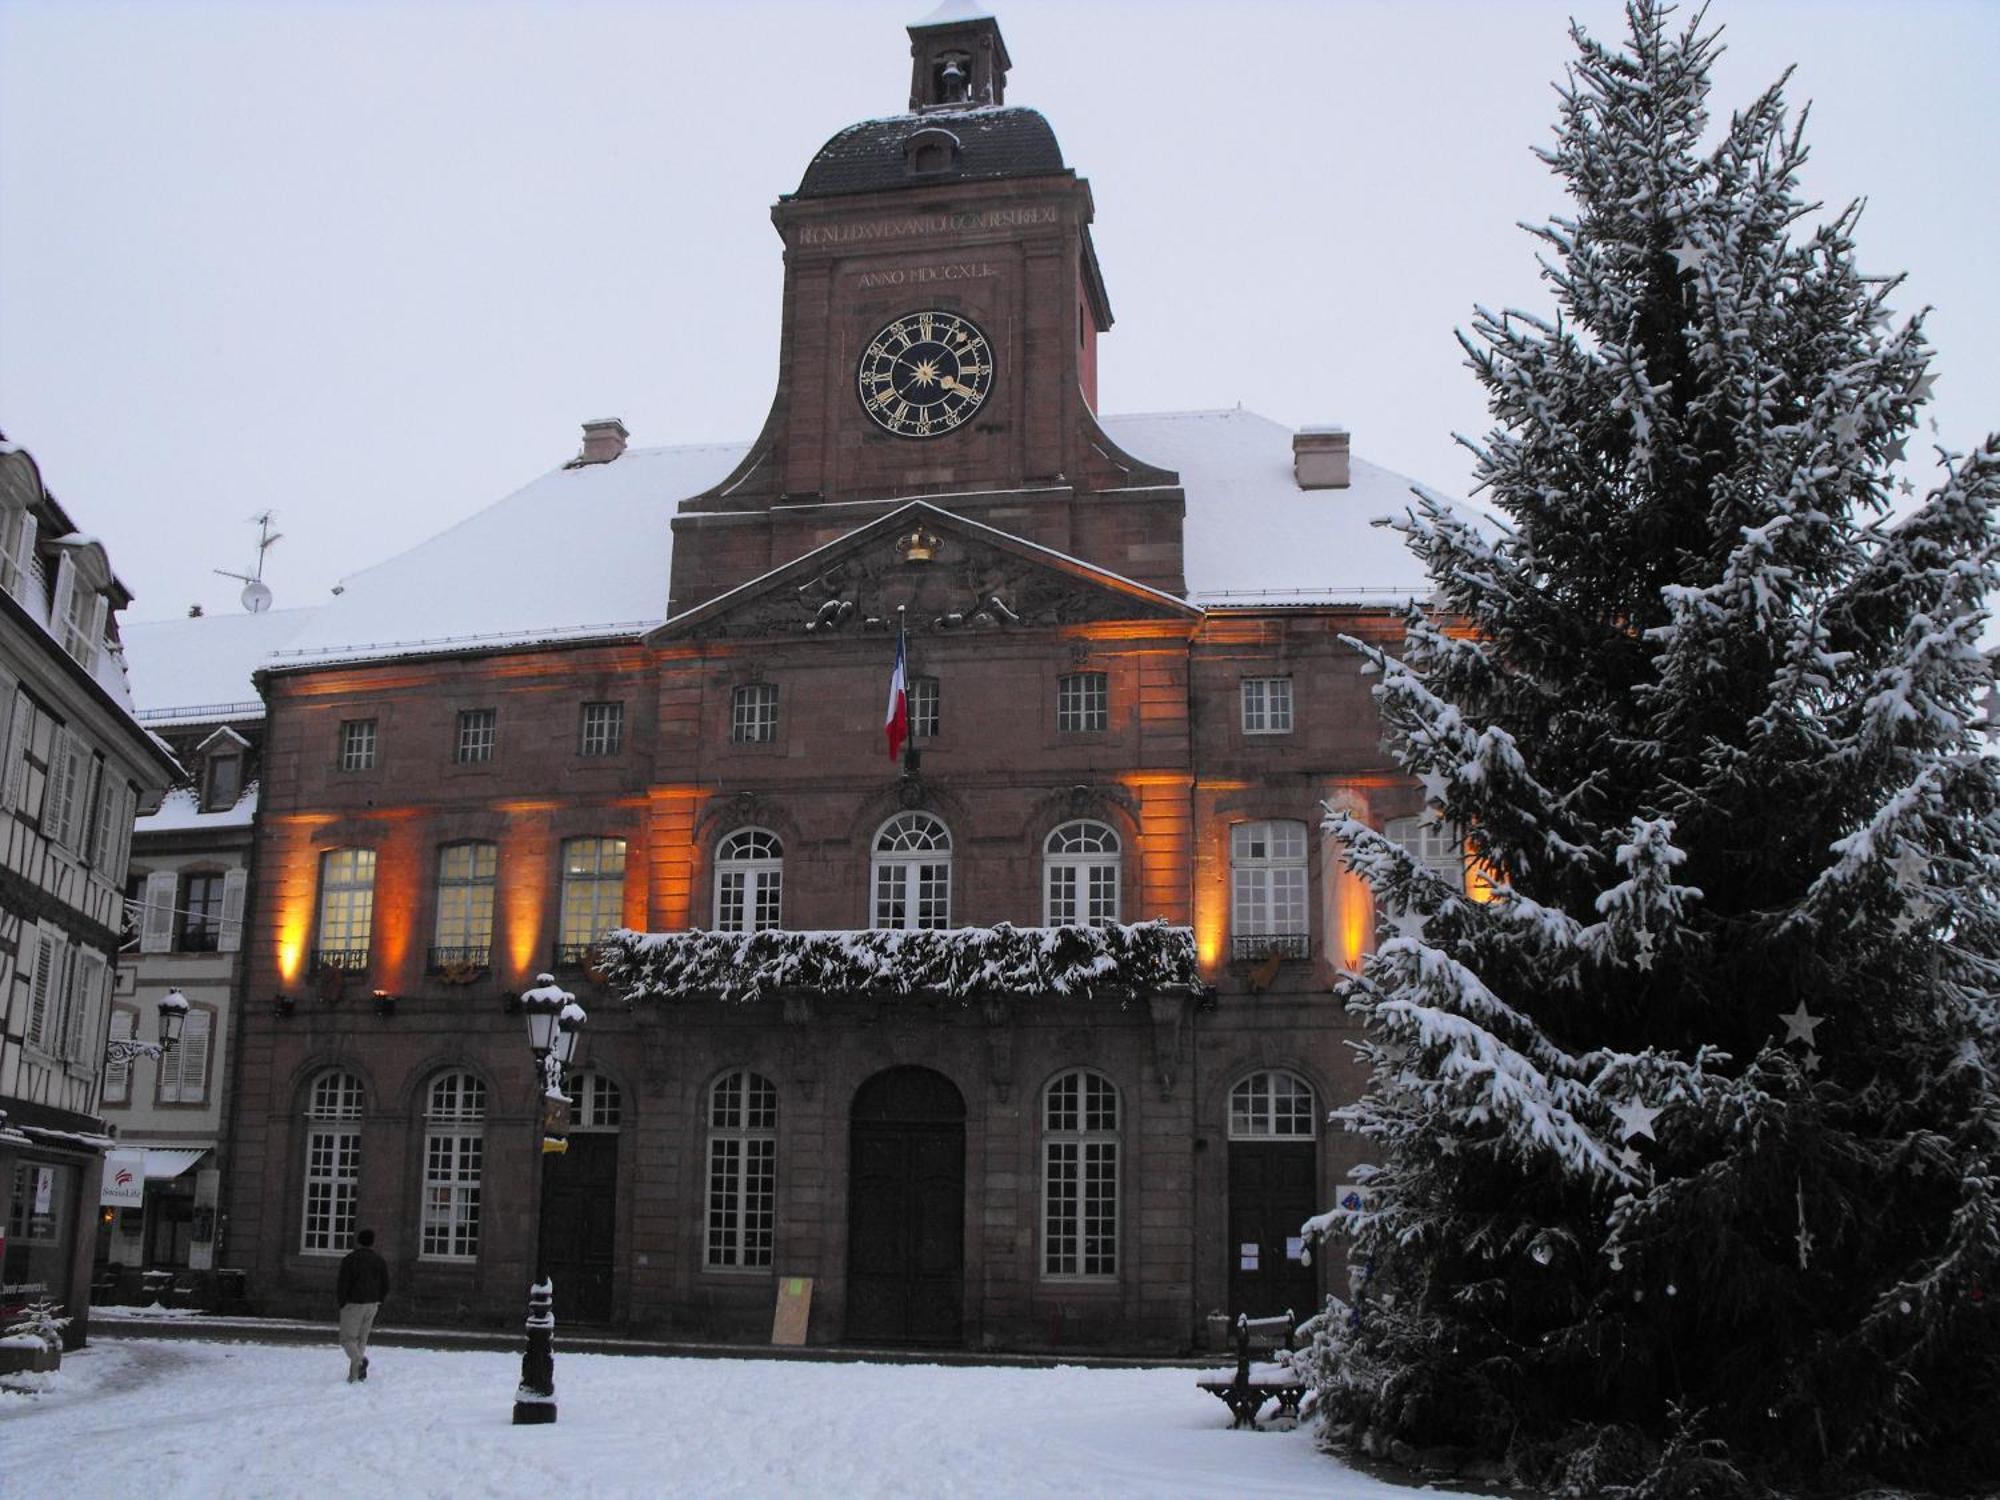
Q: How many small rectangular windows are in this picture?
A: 7